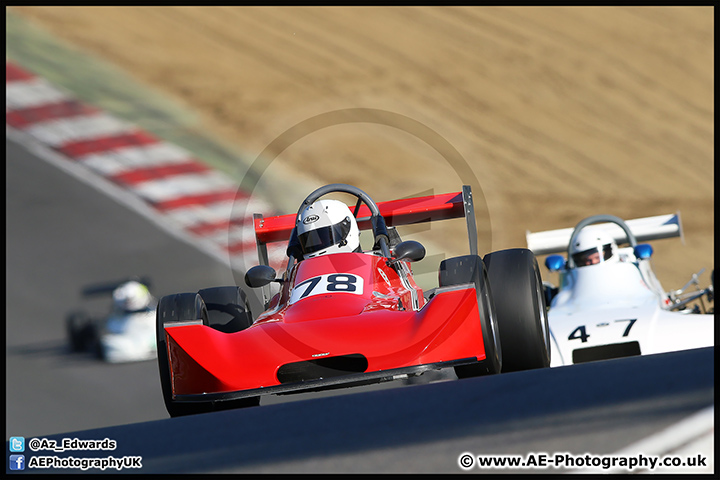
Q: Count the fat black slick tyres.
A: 4